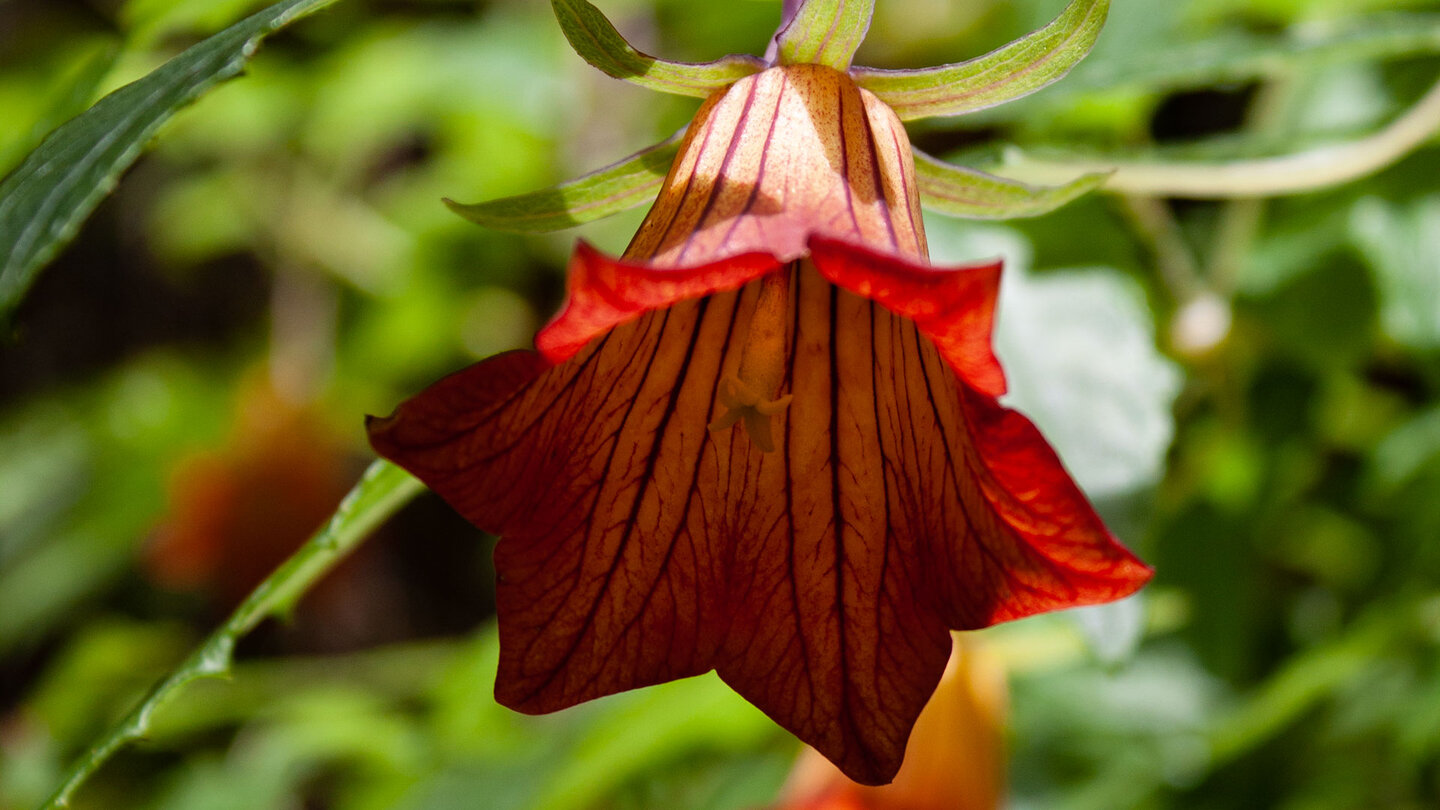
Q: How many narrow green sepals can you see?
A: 5